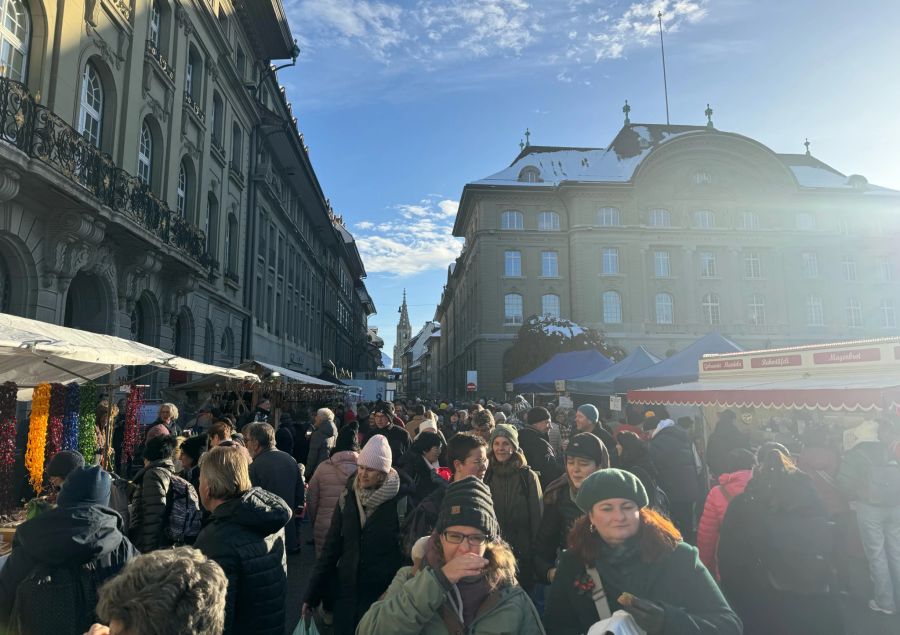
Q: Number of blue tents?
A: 3